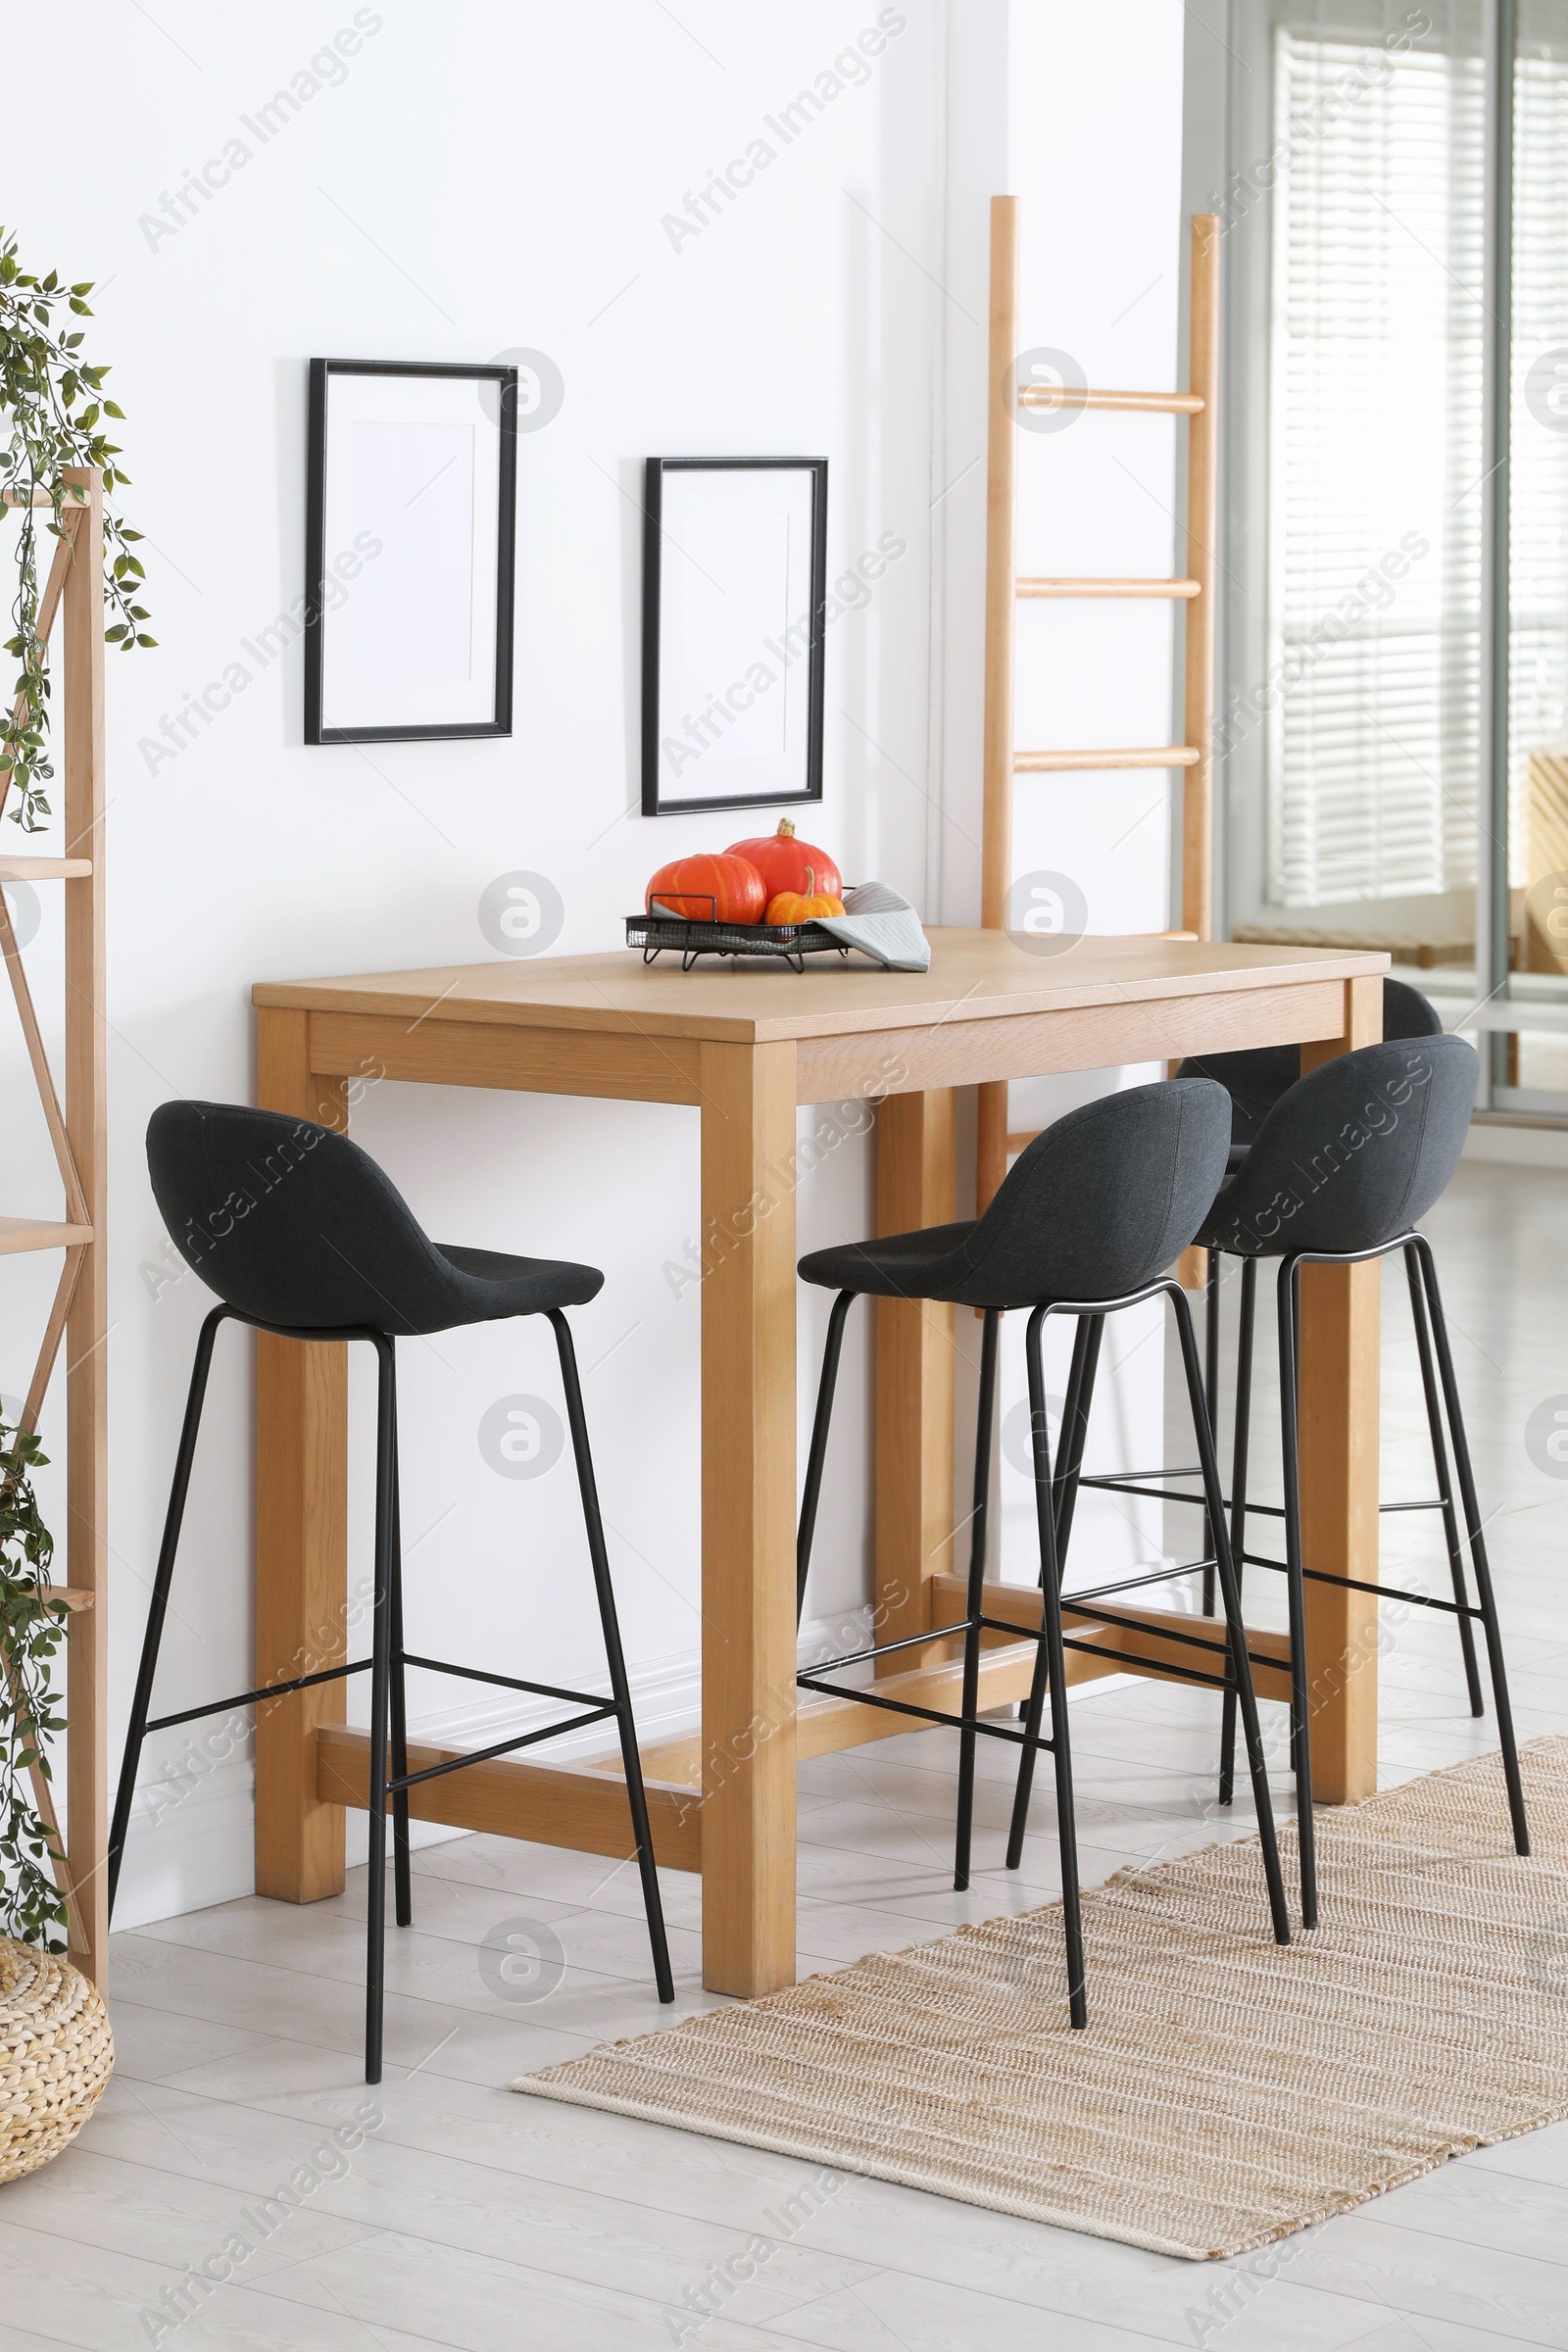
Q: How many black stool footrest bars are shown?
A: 12